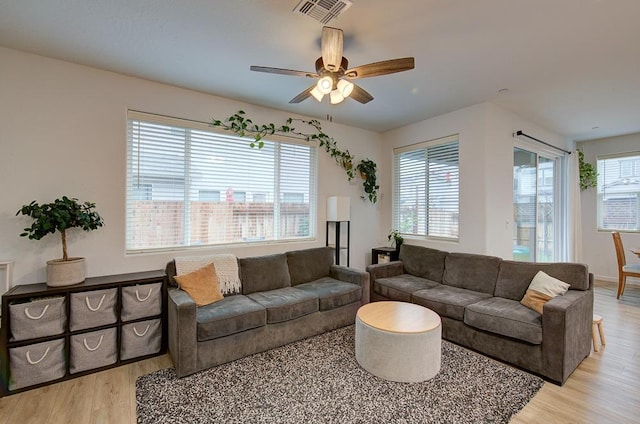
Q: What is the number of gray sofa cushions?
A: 12